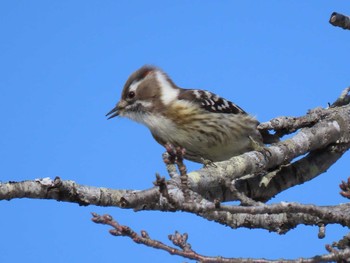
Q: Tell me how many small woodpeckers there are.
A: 1